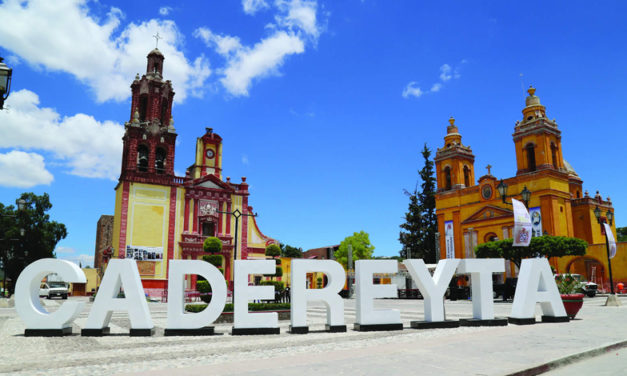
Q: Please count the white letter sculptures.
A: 9